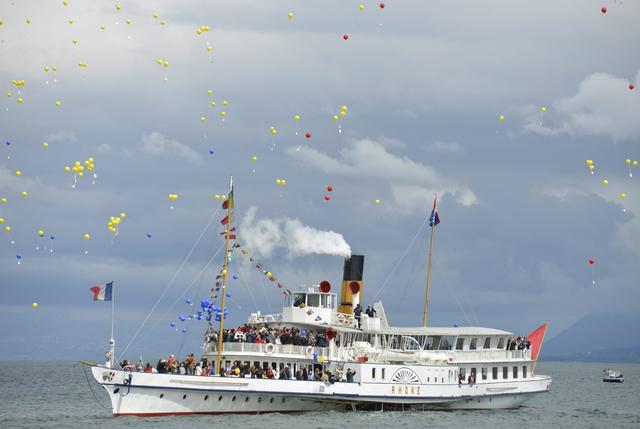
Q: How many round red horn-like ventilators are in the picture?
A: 3